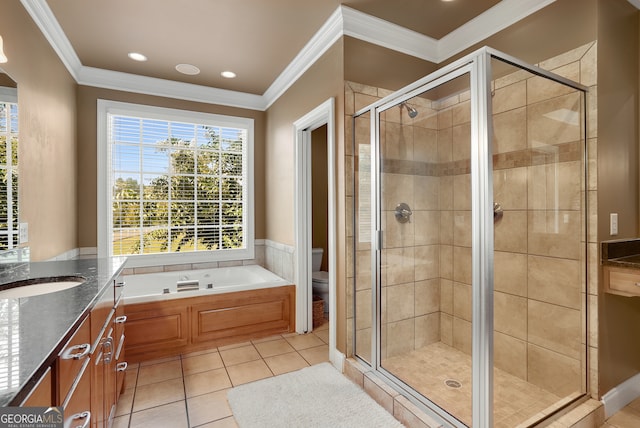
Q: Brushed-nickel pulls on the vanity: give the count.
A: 7